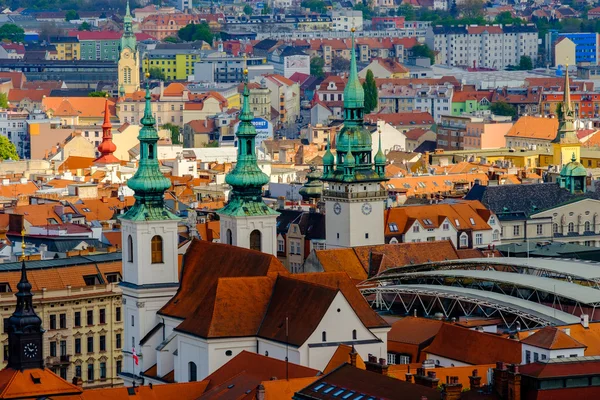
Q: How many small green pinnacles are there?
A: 3